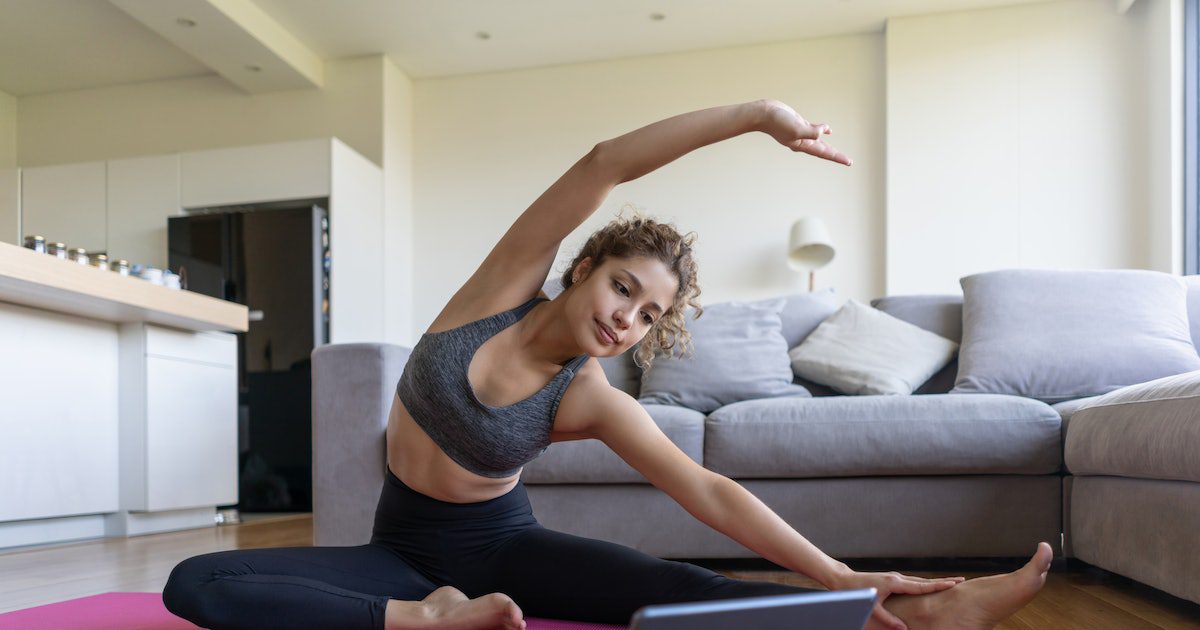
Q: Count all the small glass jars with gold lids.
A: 5